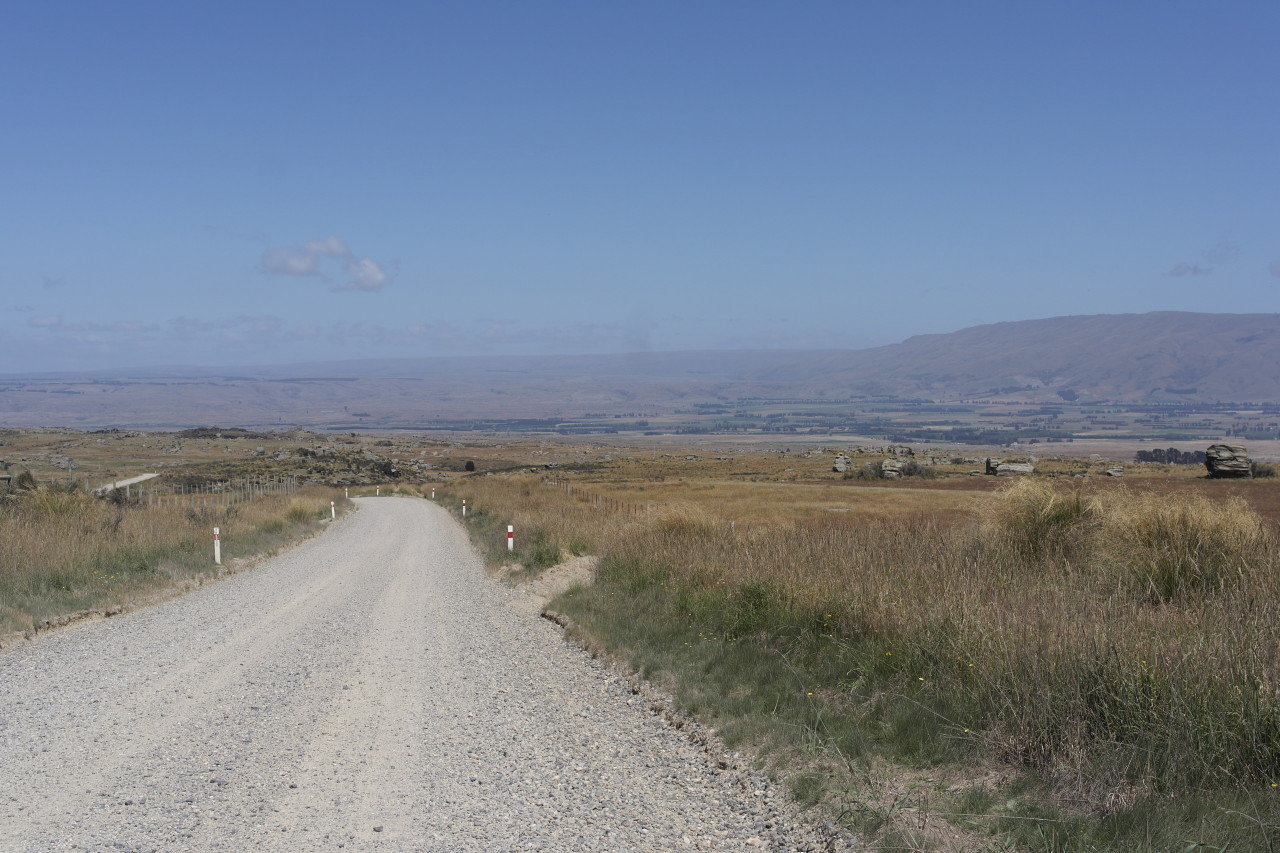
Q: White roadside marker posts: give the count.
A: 7